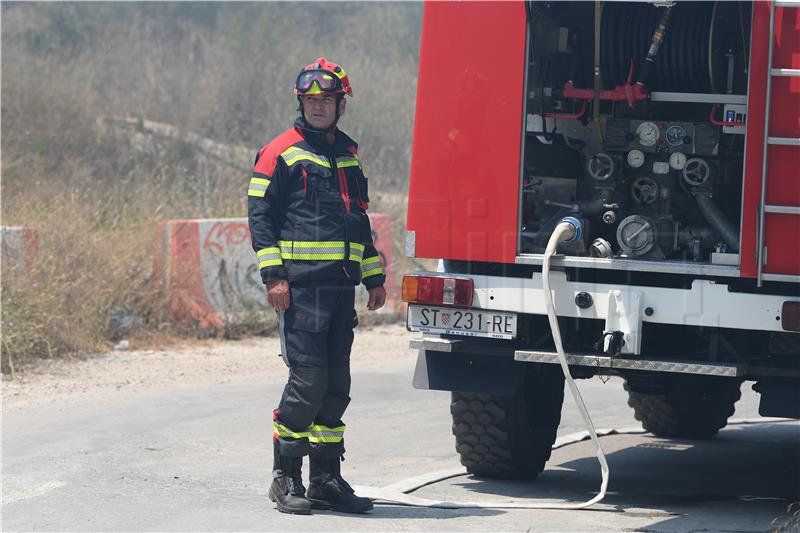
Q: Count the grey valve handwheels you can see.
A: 3